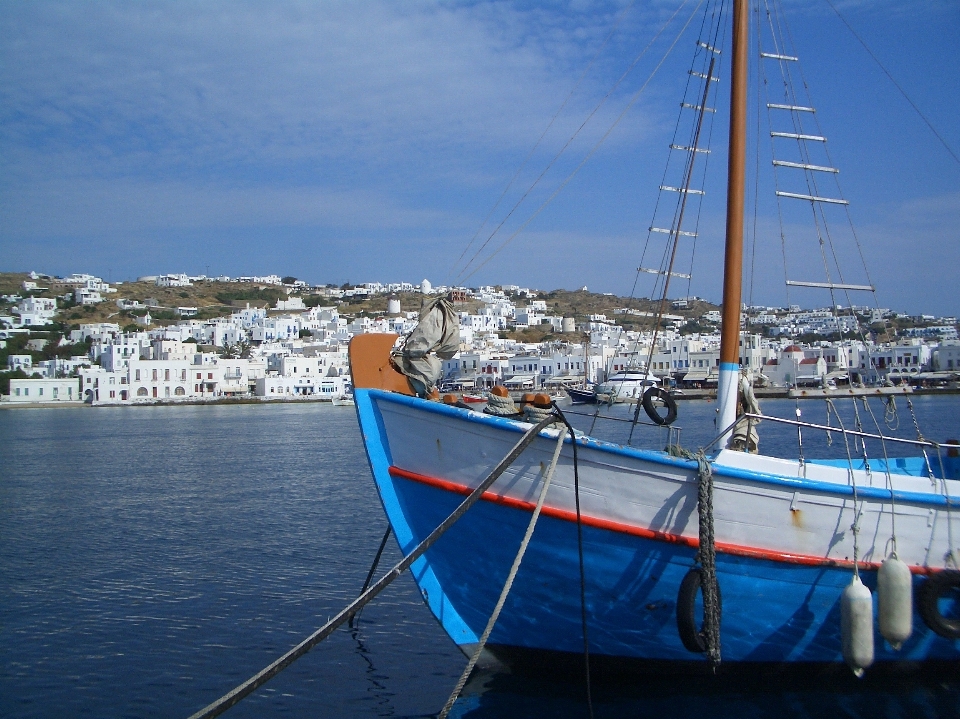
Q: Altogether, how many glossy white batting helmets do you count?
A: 0